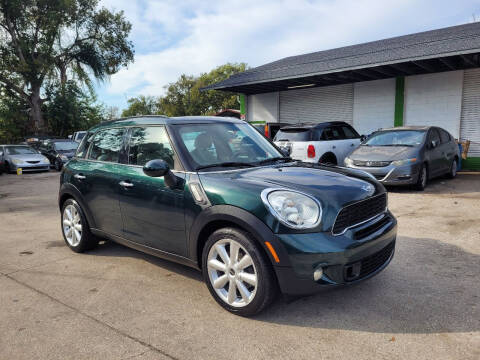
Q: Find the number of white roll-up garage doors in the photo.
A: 2